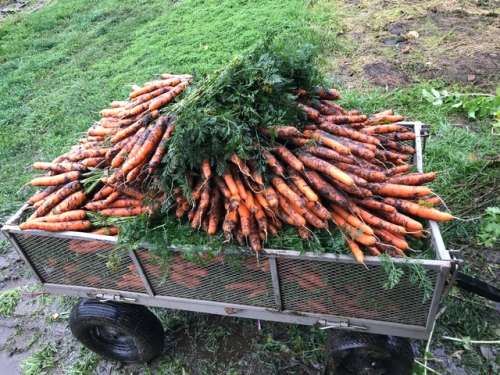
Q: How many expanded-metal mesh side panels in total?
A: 3